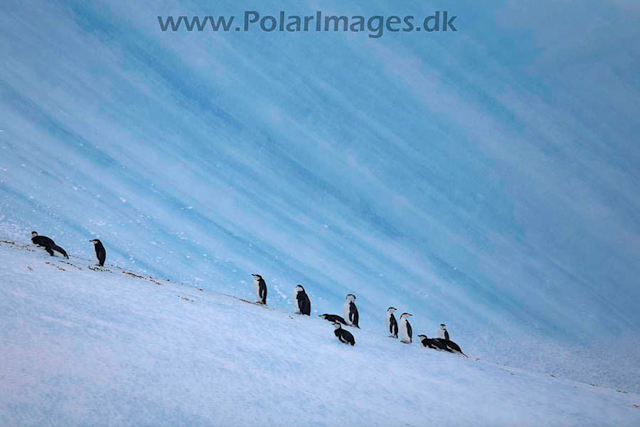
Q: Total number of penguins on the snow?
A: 12